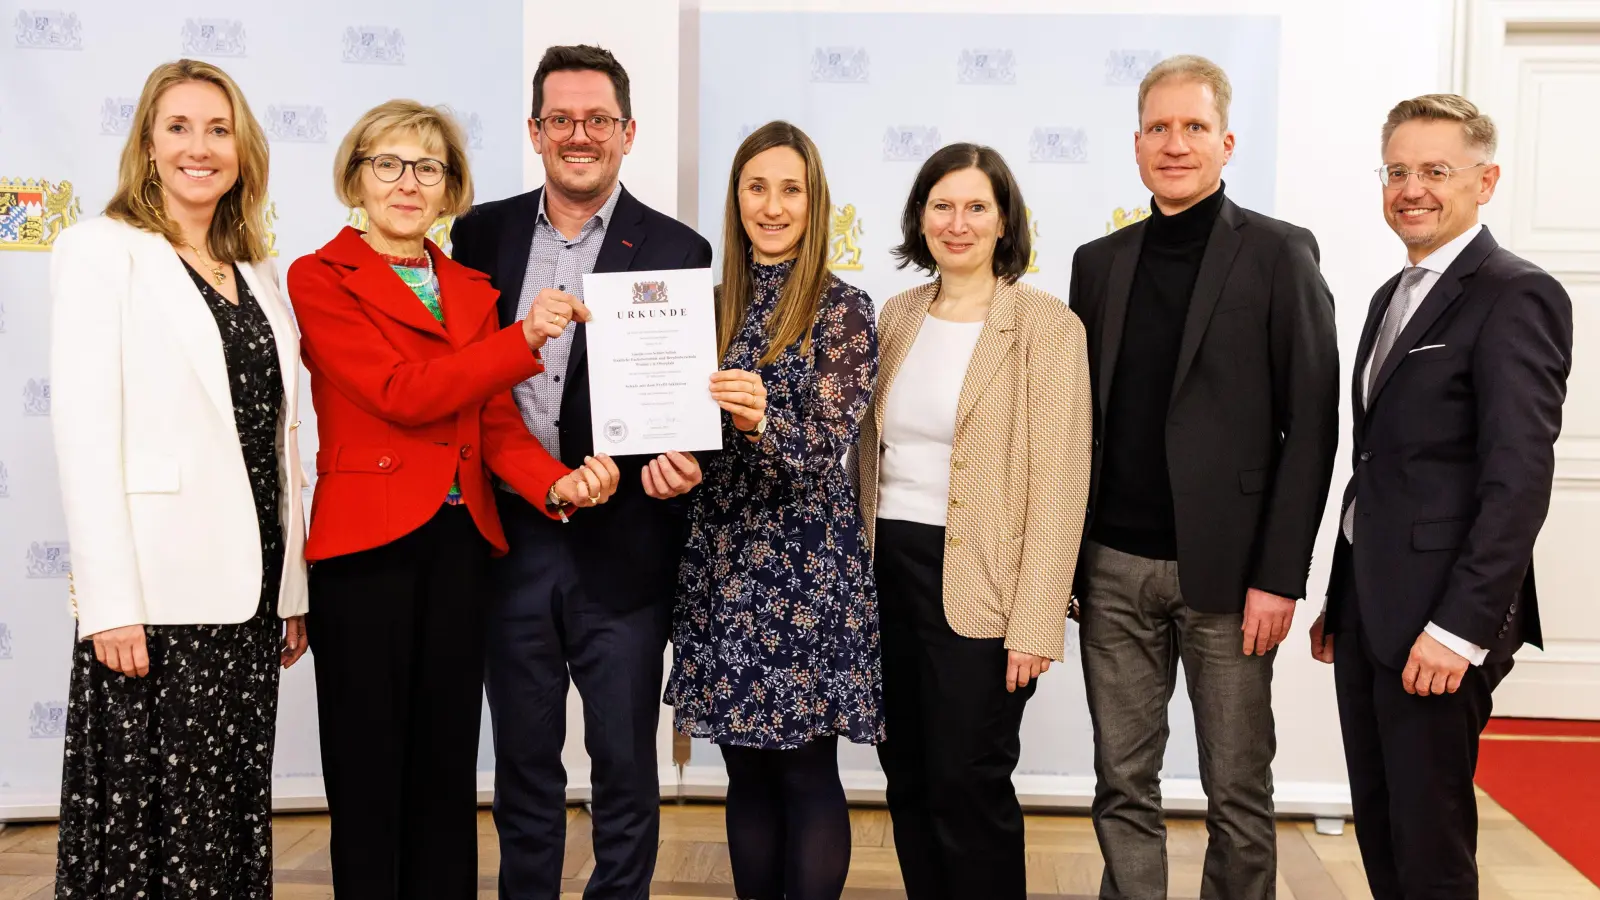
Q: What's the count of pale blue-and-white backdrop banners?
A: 2